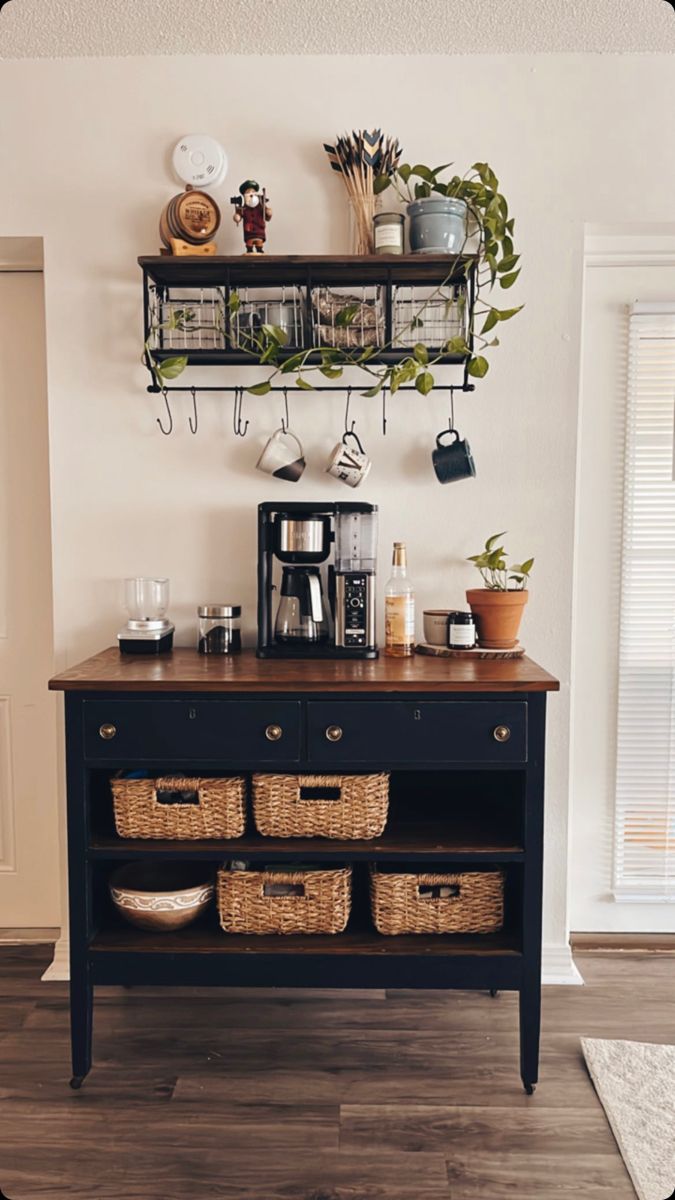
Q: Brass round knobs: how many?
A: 4